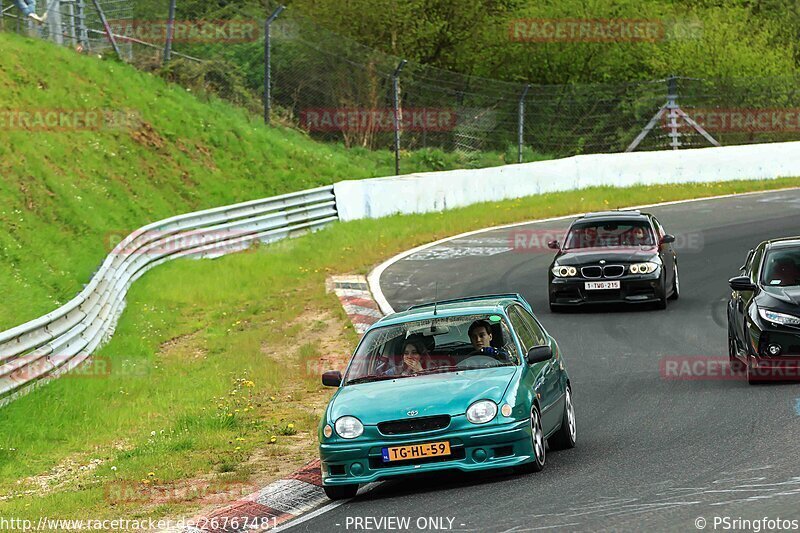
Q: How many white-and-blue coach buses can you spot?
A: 0